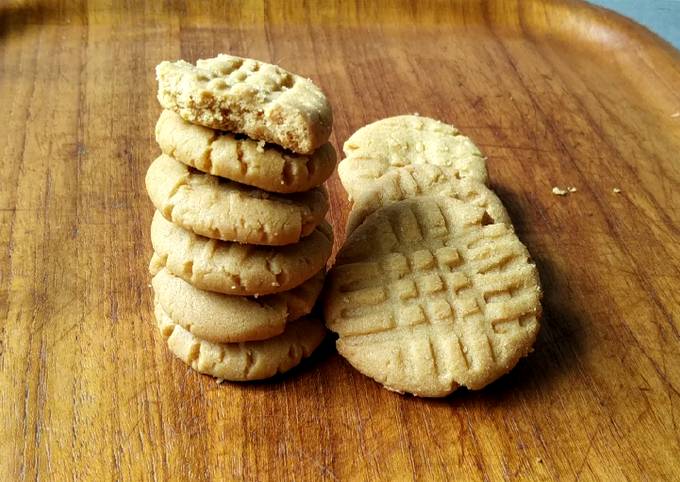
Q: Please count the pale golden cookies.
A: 9